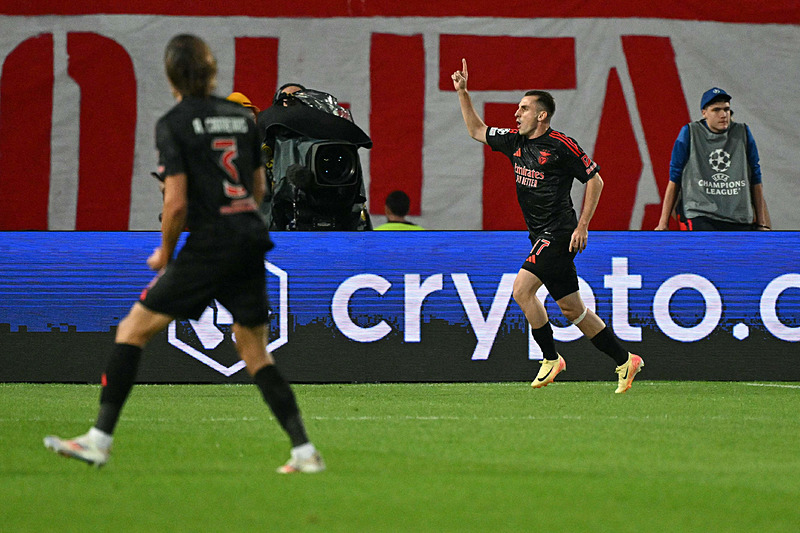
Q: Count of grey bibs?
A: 1